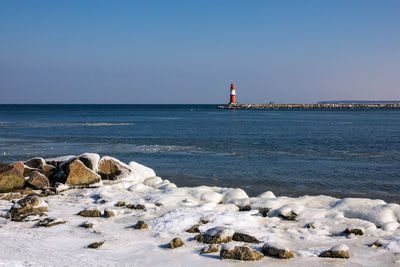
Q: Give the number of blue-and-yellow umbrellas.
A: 0